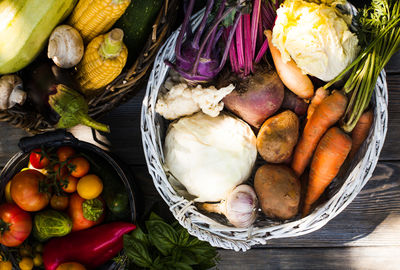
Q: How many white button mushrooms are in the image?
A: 2